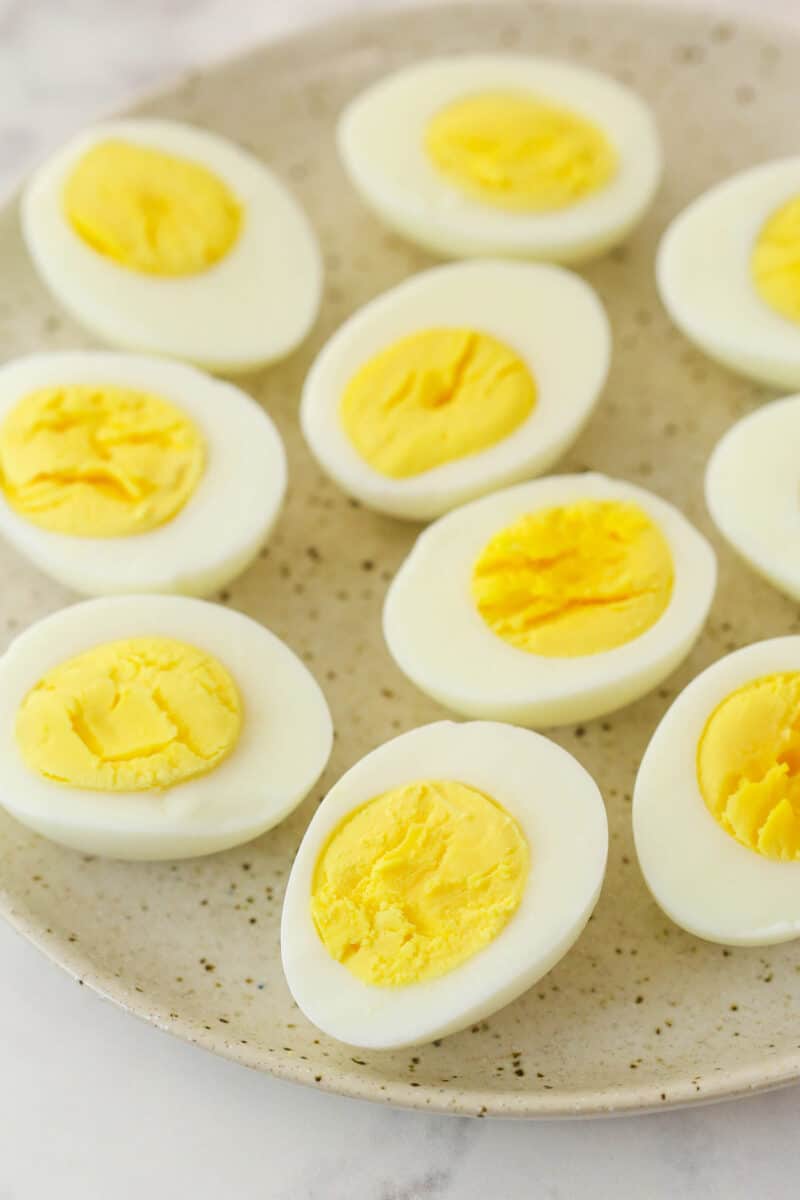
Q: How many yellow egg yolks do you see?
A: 9